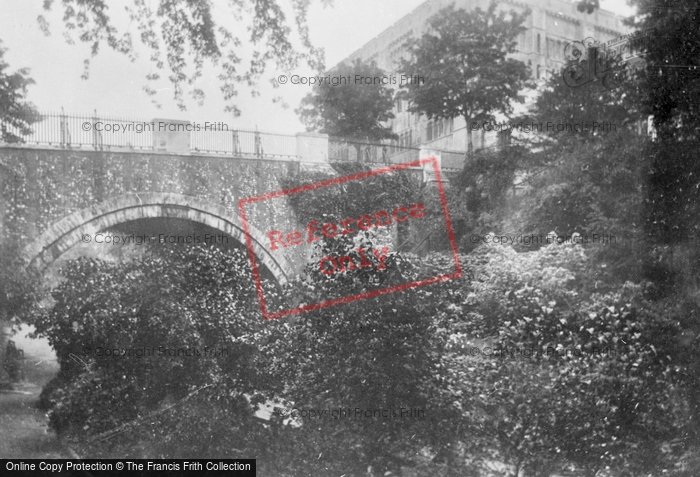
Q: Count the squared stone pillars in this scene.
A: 3